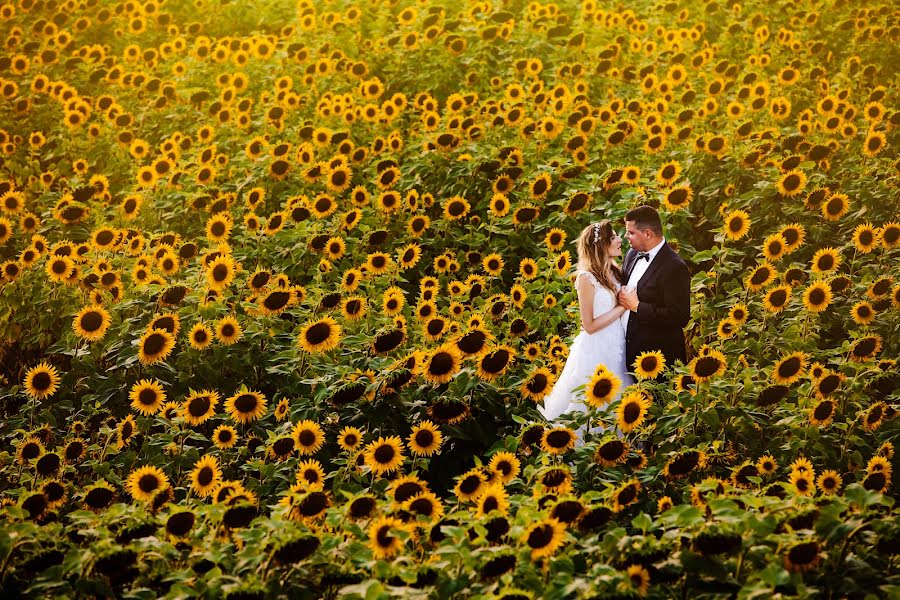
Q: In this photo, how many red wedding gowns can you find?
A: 0